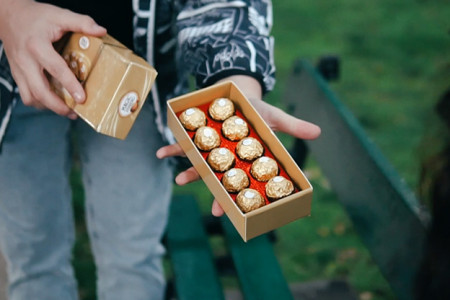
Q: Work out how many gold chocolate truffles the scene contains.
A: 10